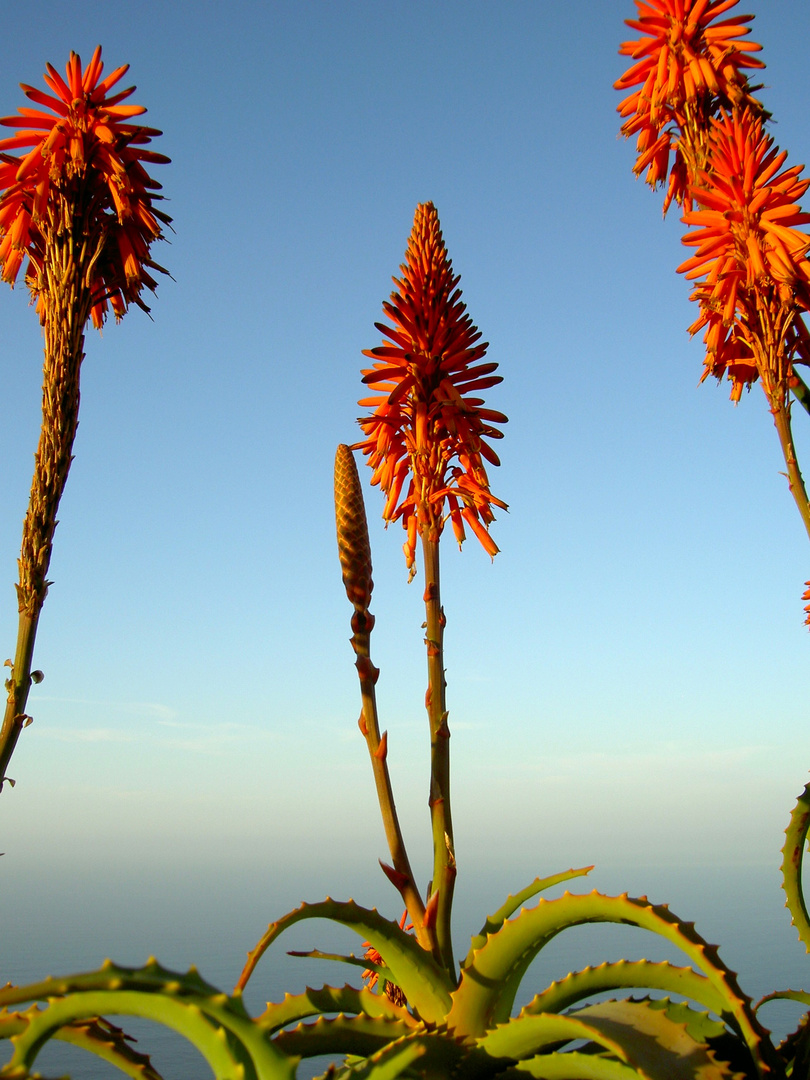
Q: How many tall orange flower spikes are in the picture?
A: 4